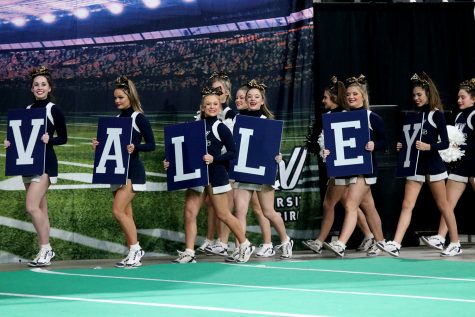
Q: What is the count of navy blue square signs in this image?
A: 6